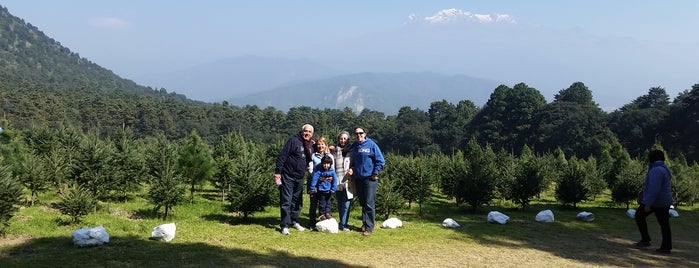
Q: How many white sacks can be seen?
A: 10